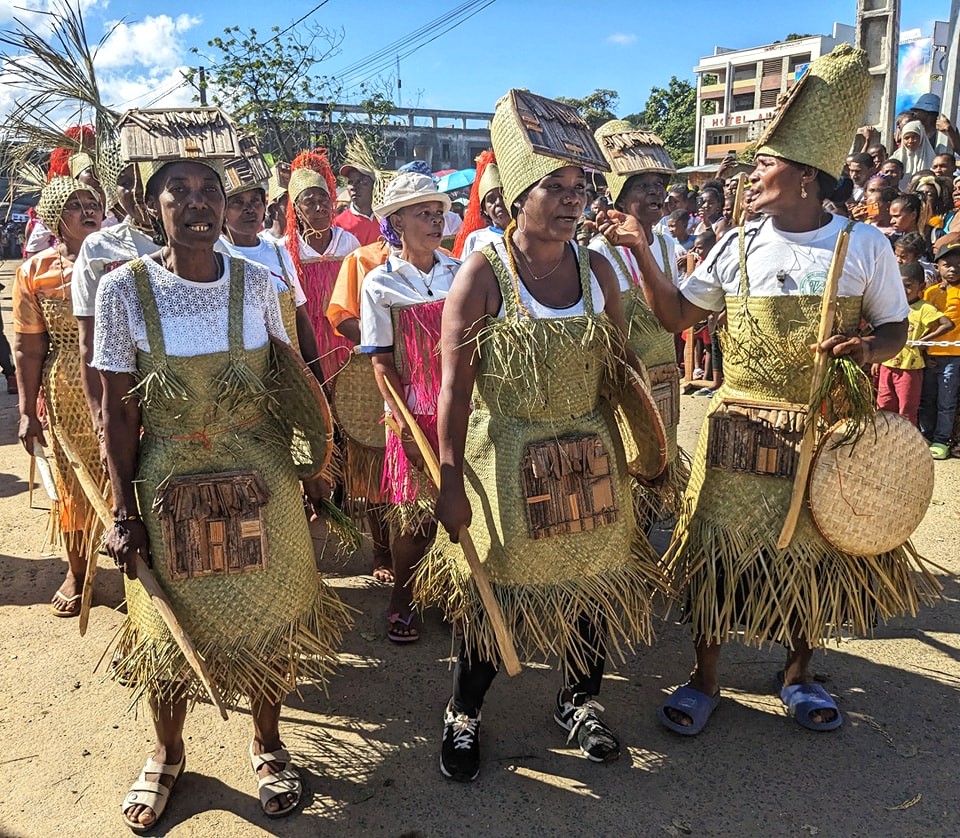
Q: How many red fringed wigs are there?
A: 3